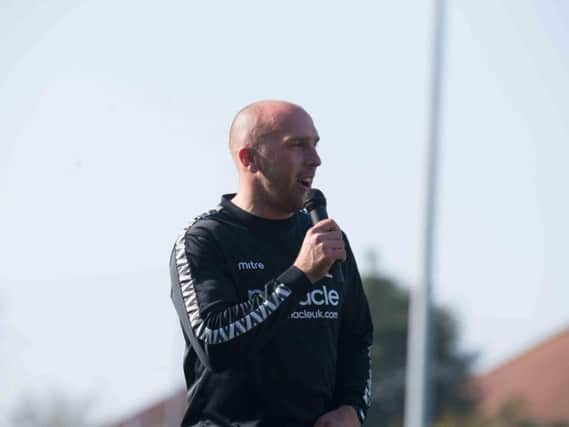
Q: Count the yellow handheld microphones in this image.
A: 0